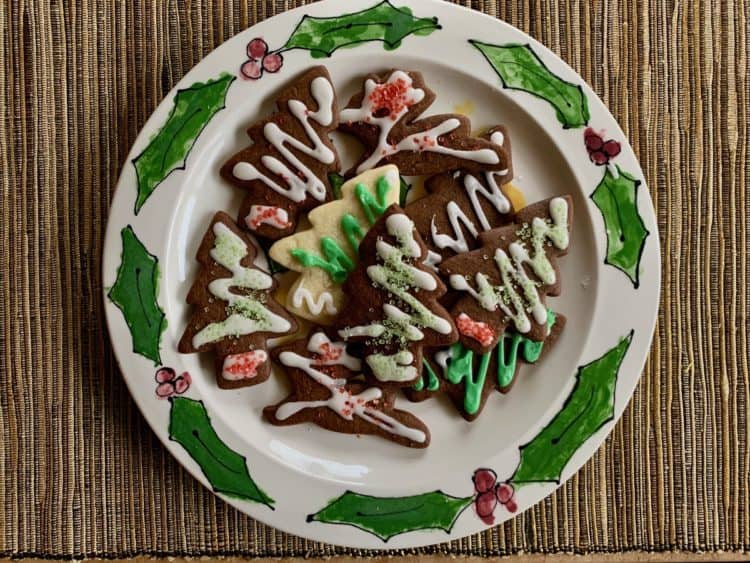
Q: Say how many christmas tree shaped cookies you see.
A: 7